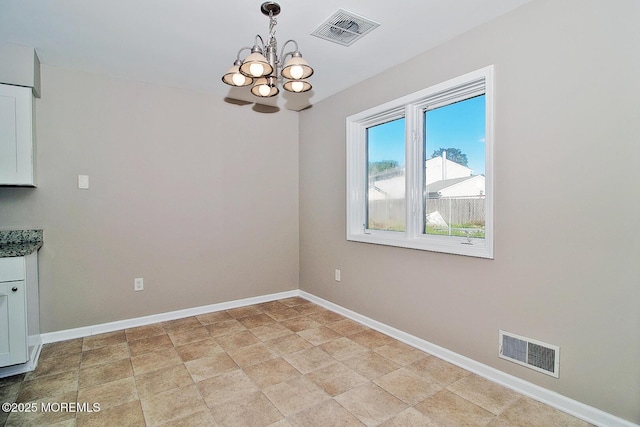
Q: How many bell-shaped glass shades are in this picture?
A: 5